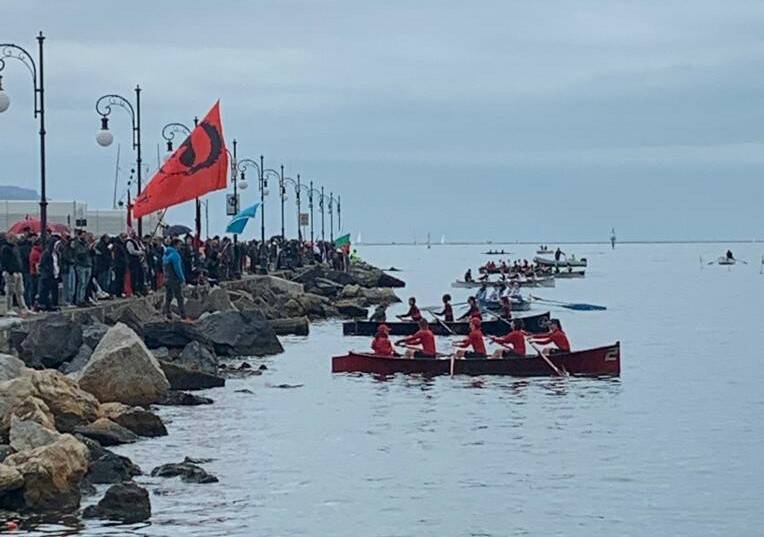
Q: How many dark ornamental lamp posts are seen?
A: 11